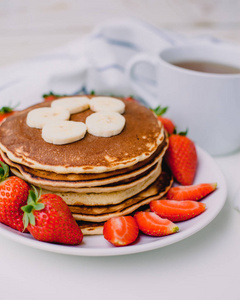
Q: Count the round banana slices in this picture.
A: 5